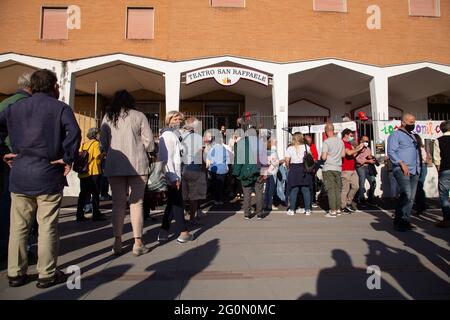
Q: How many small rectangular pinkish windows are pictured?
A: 5